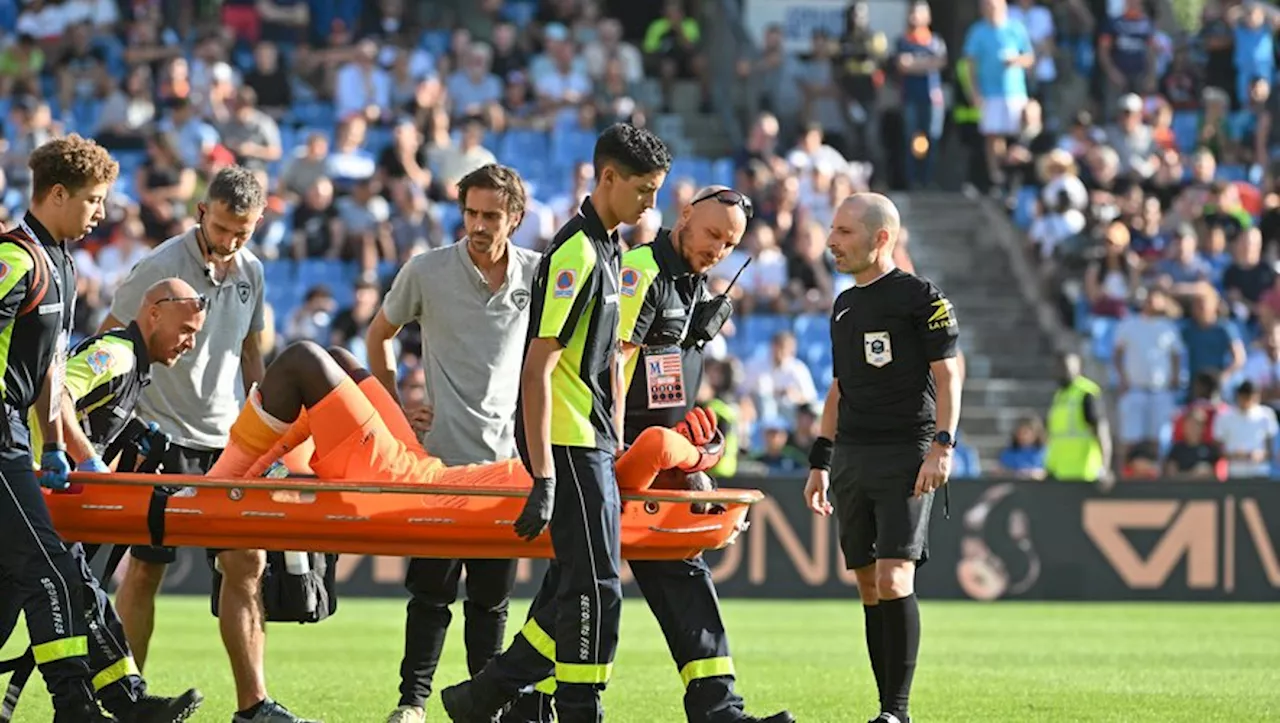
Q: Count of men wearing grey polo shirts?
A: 2